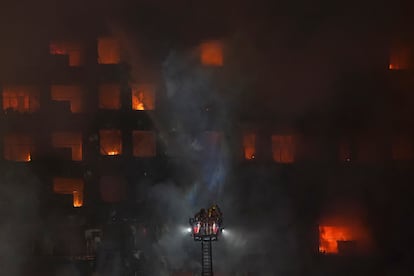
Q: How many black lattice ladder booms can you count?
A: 1